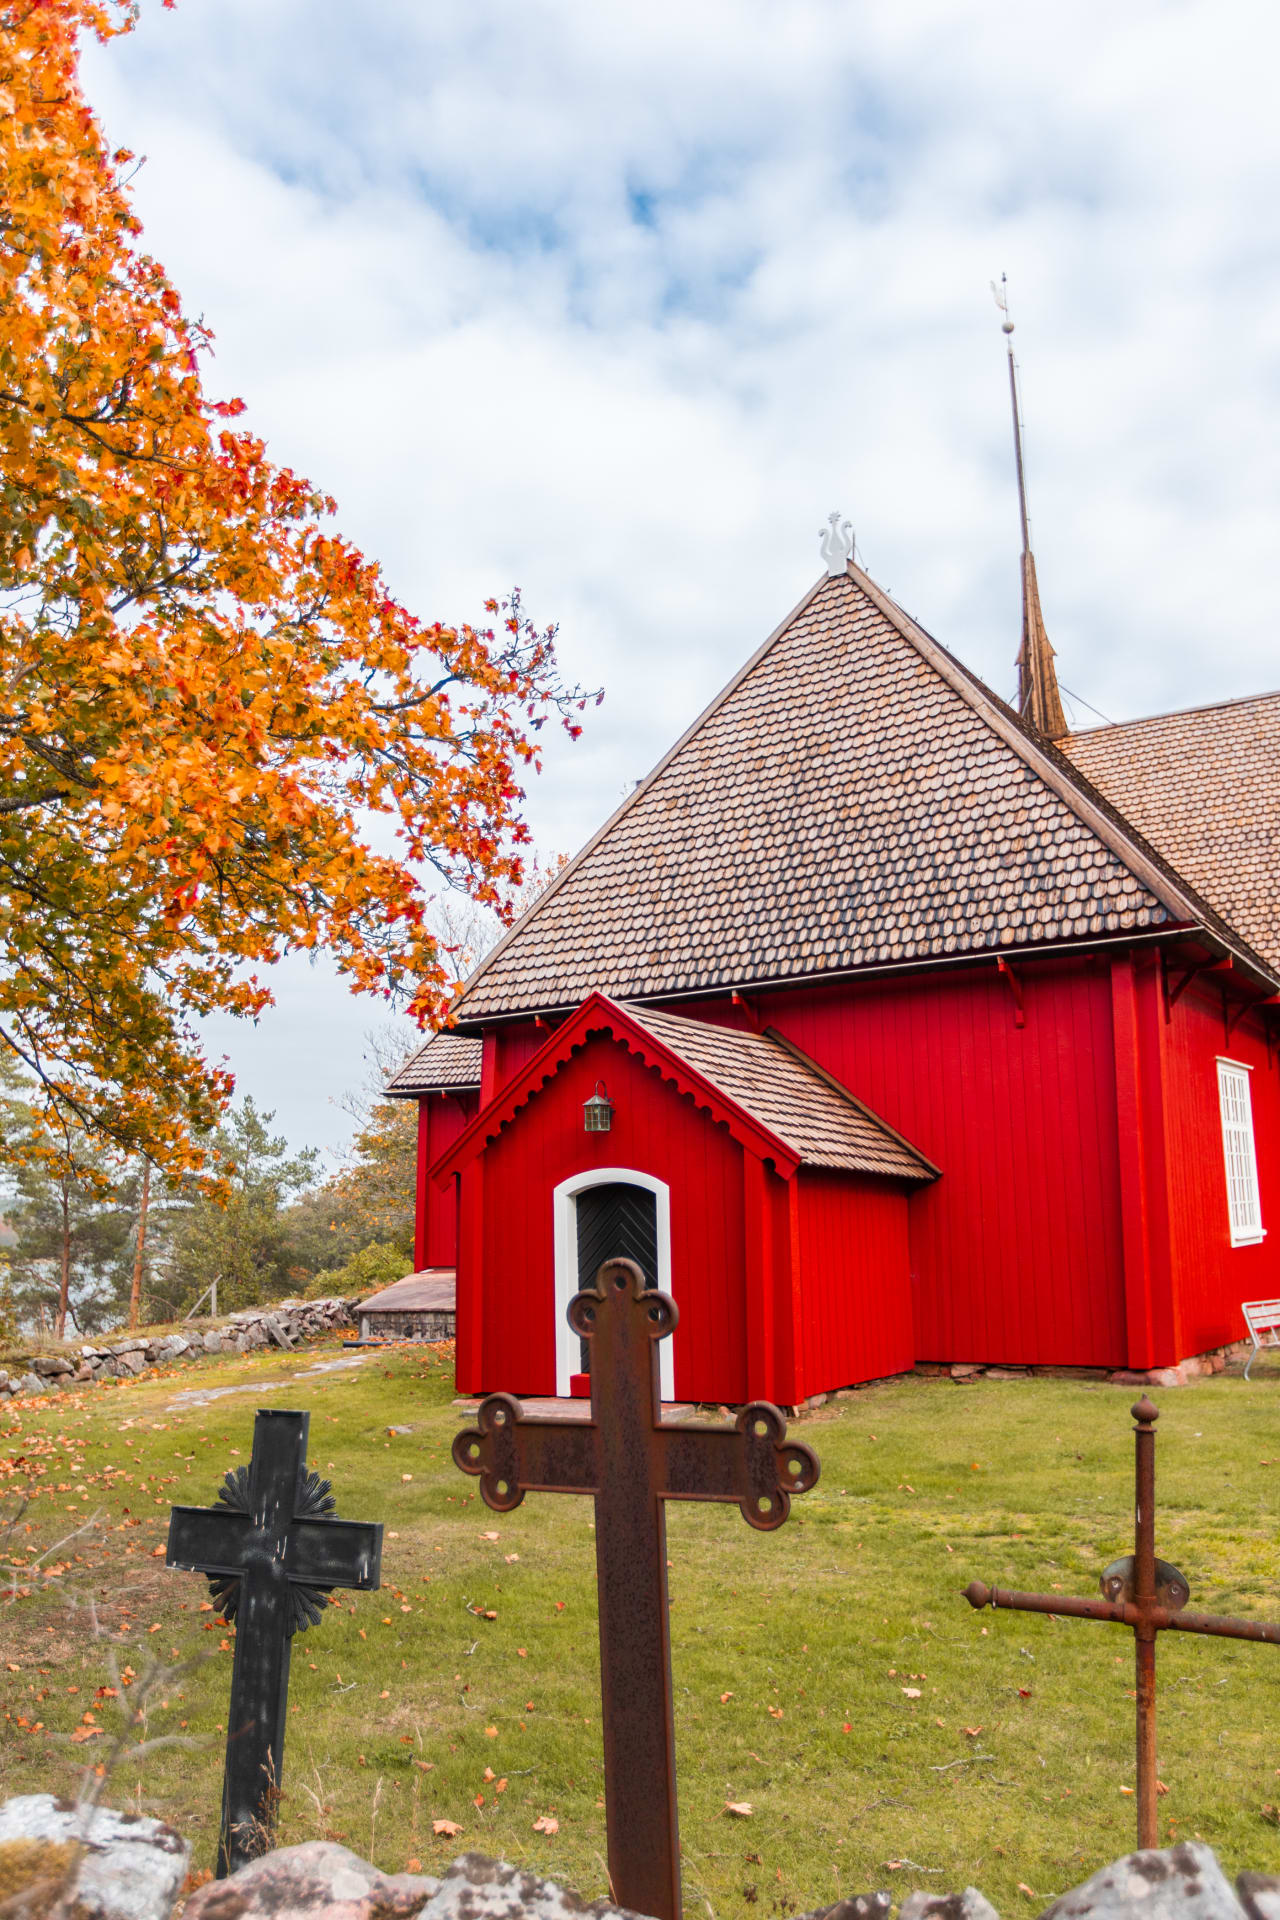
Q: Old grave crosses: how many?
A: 3